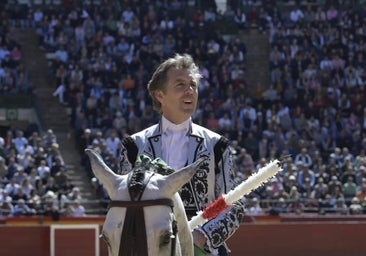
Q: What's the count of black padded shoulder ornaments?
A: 2